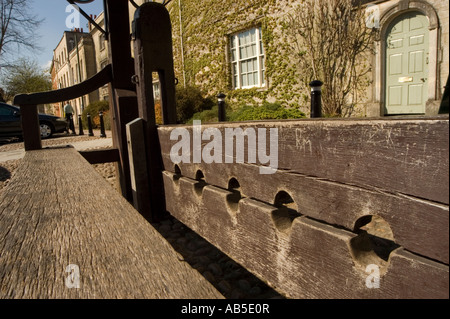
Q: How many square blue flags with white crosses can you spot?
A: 0